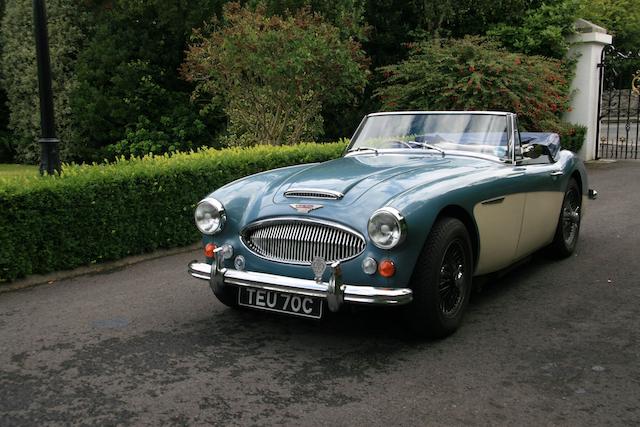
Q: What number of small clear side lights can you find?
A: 2